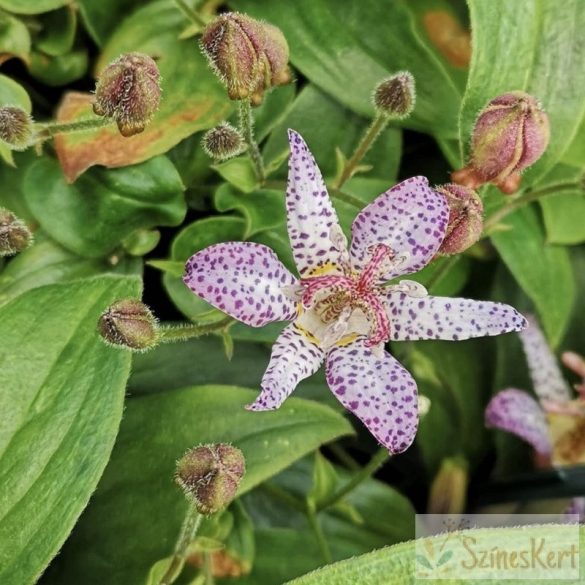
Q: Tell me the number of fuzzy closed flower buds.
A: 10